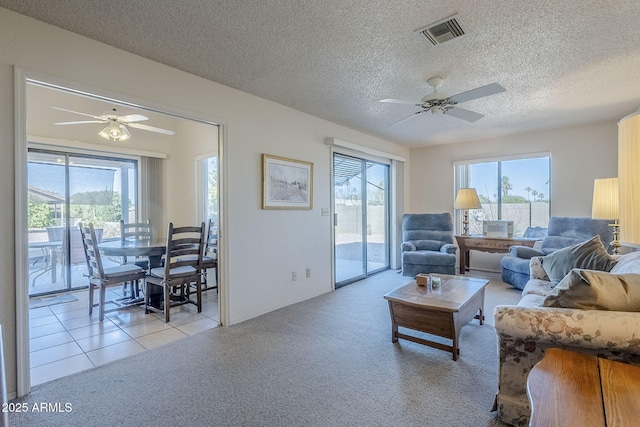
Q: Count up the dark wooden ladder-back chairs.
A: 4